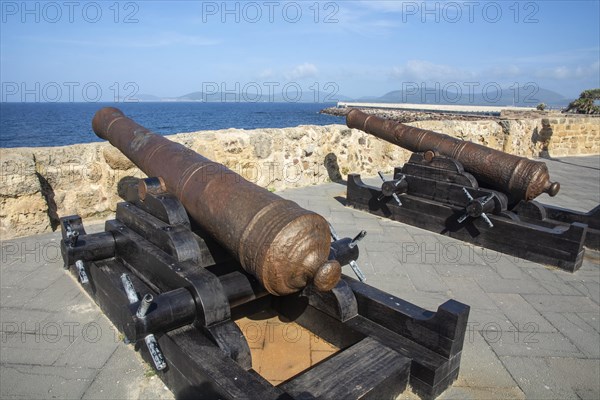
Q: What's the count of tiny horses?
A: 0